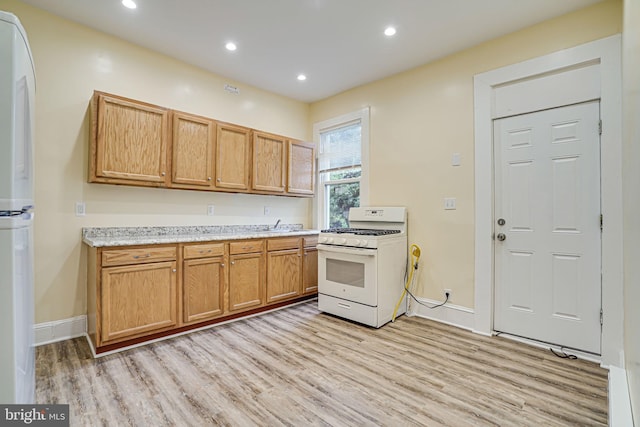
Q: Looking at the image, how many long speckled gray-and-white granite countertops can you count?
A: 1